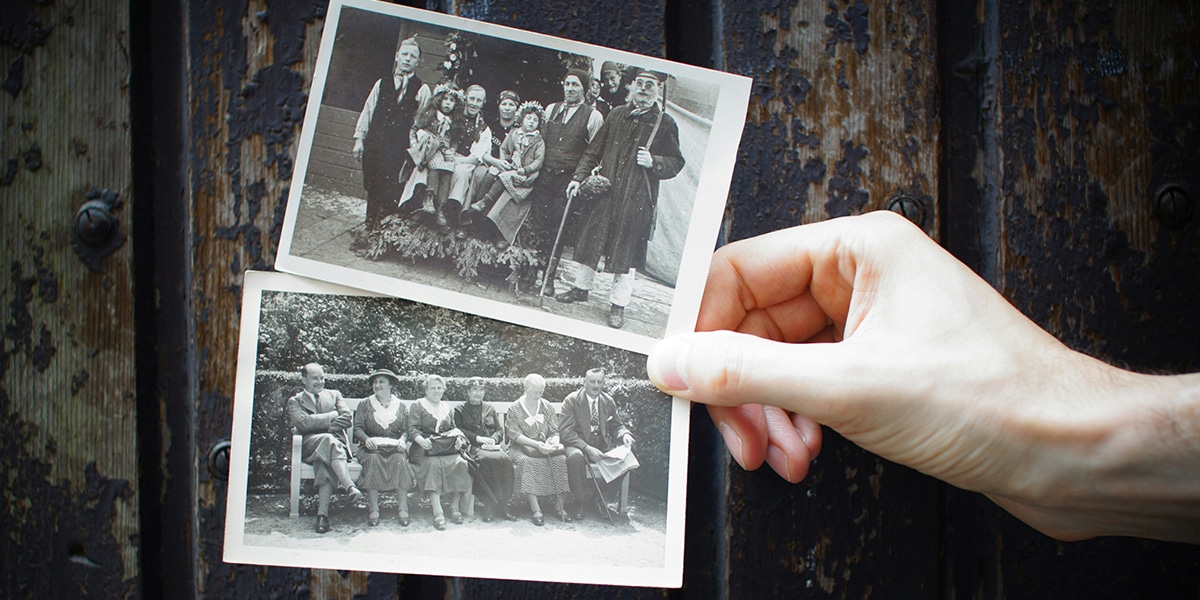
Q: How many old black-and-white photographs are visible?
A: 2